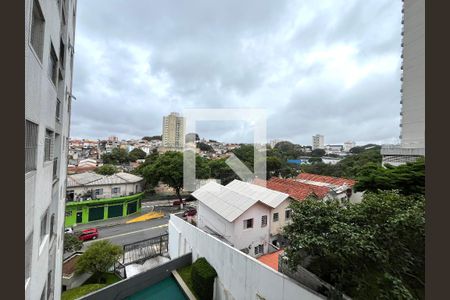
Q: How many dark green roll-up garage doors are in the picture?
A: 3